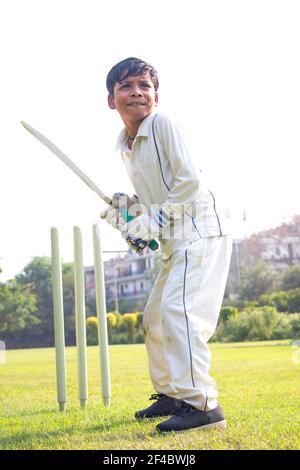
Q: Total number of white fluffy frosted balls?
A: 0